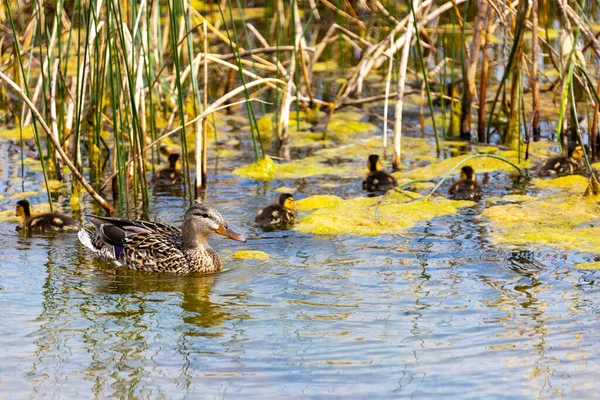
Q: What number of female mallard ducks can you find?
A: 1